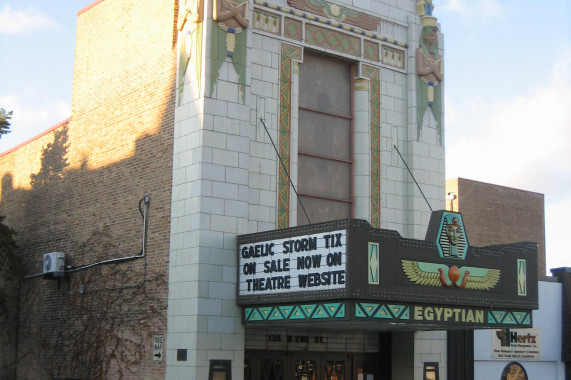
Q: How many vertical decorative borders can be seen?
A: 2